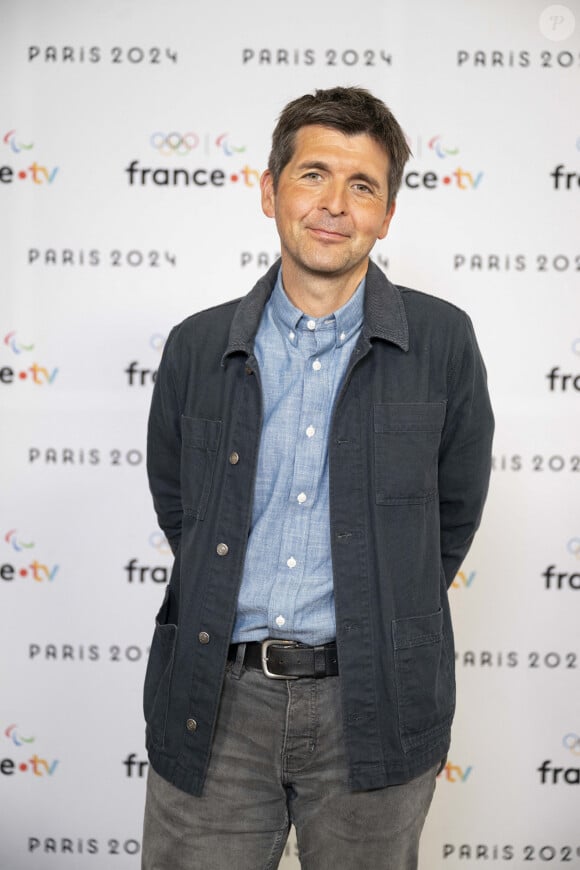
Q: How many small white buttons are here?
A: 8